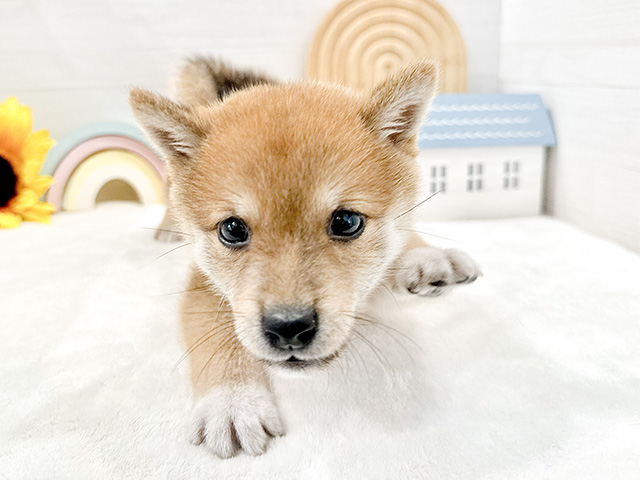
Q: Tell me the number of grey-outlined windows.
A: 3